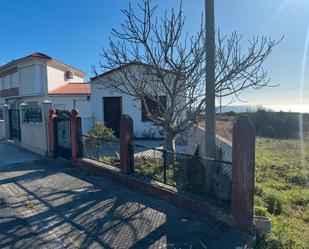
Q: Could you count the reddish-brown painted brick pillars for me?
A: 4